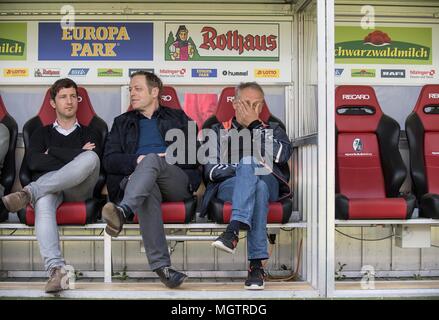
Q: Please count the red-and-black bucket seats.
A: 6